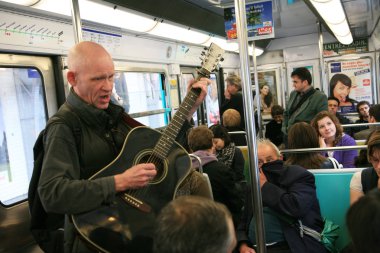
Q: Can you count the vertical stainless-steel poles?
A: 4